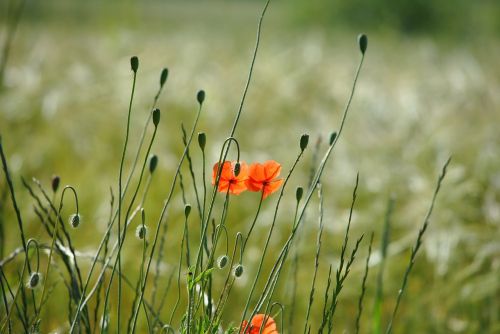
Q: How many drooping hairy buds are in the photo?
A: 6